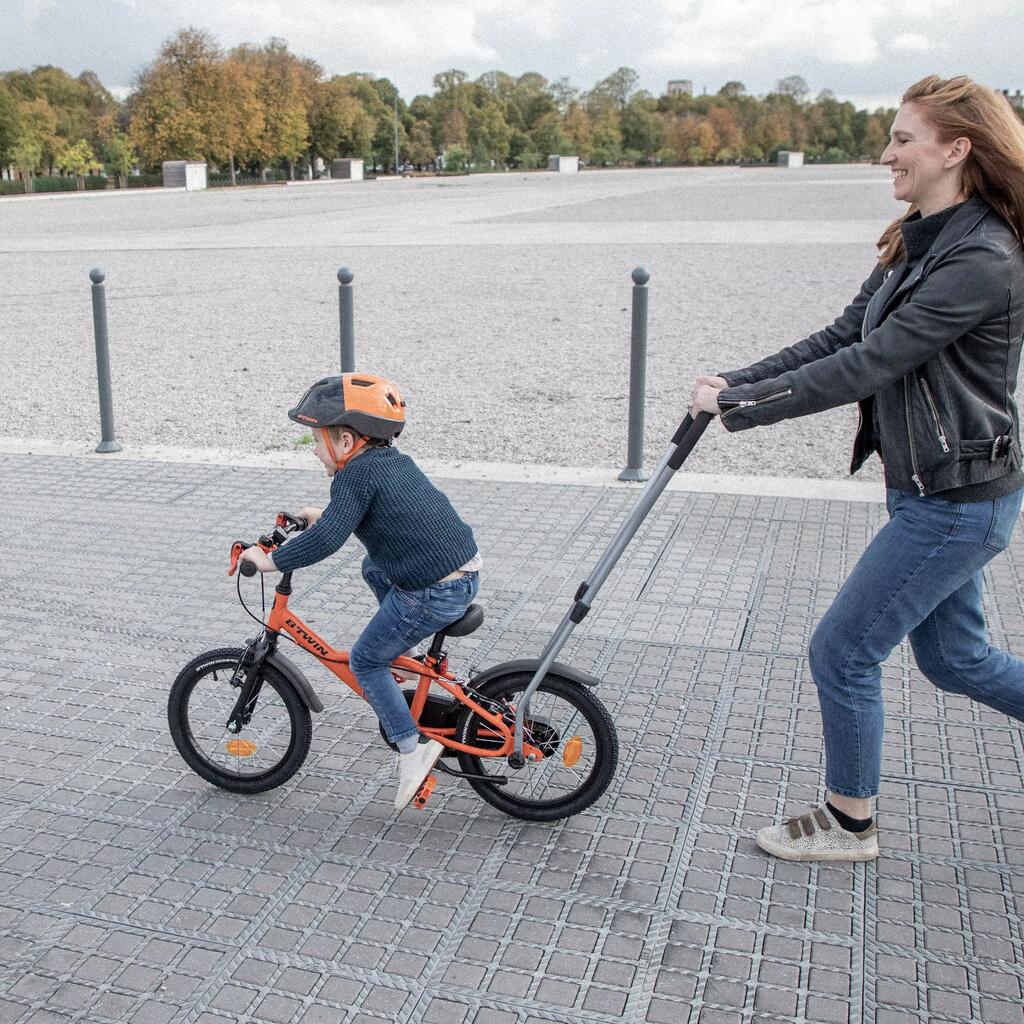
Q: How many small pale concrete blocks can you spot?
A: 4